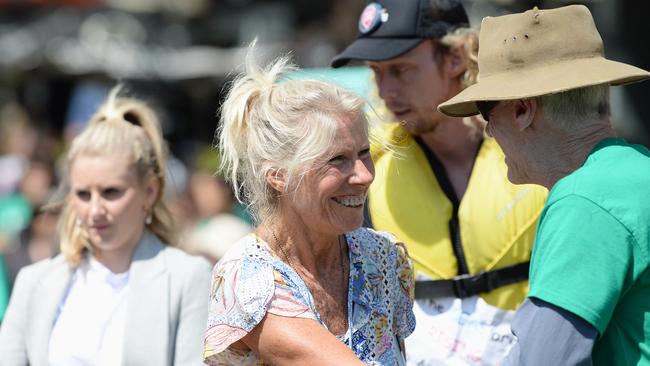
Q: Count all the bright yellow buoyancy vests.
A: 1